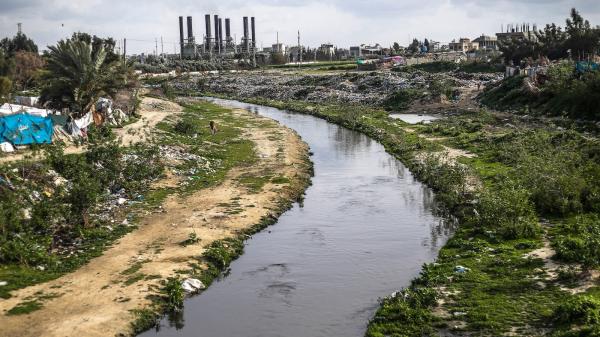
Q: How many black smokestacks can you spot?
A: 8